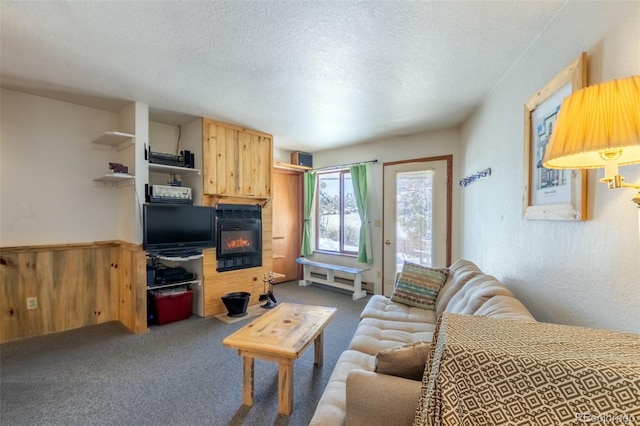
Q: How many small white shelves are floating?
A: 2